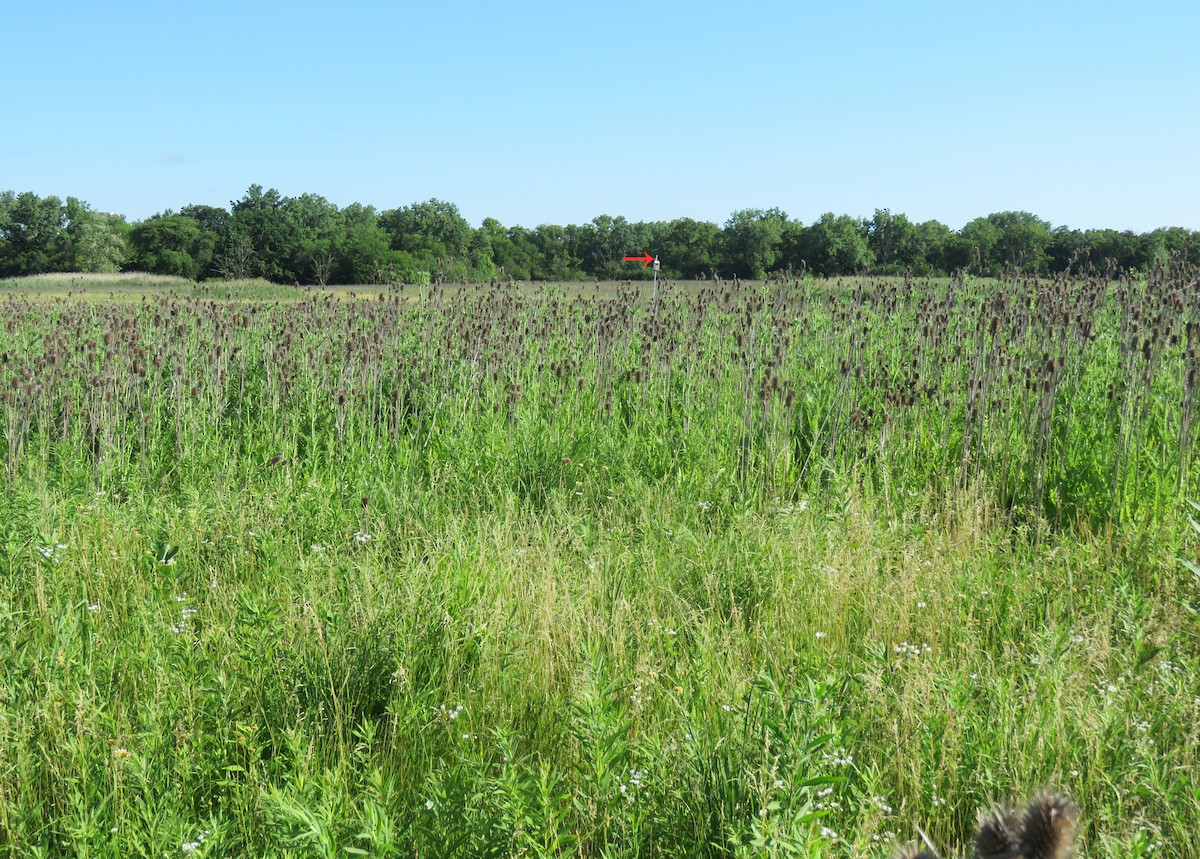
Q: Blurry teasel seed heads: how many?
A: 3